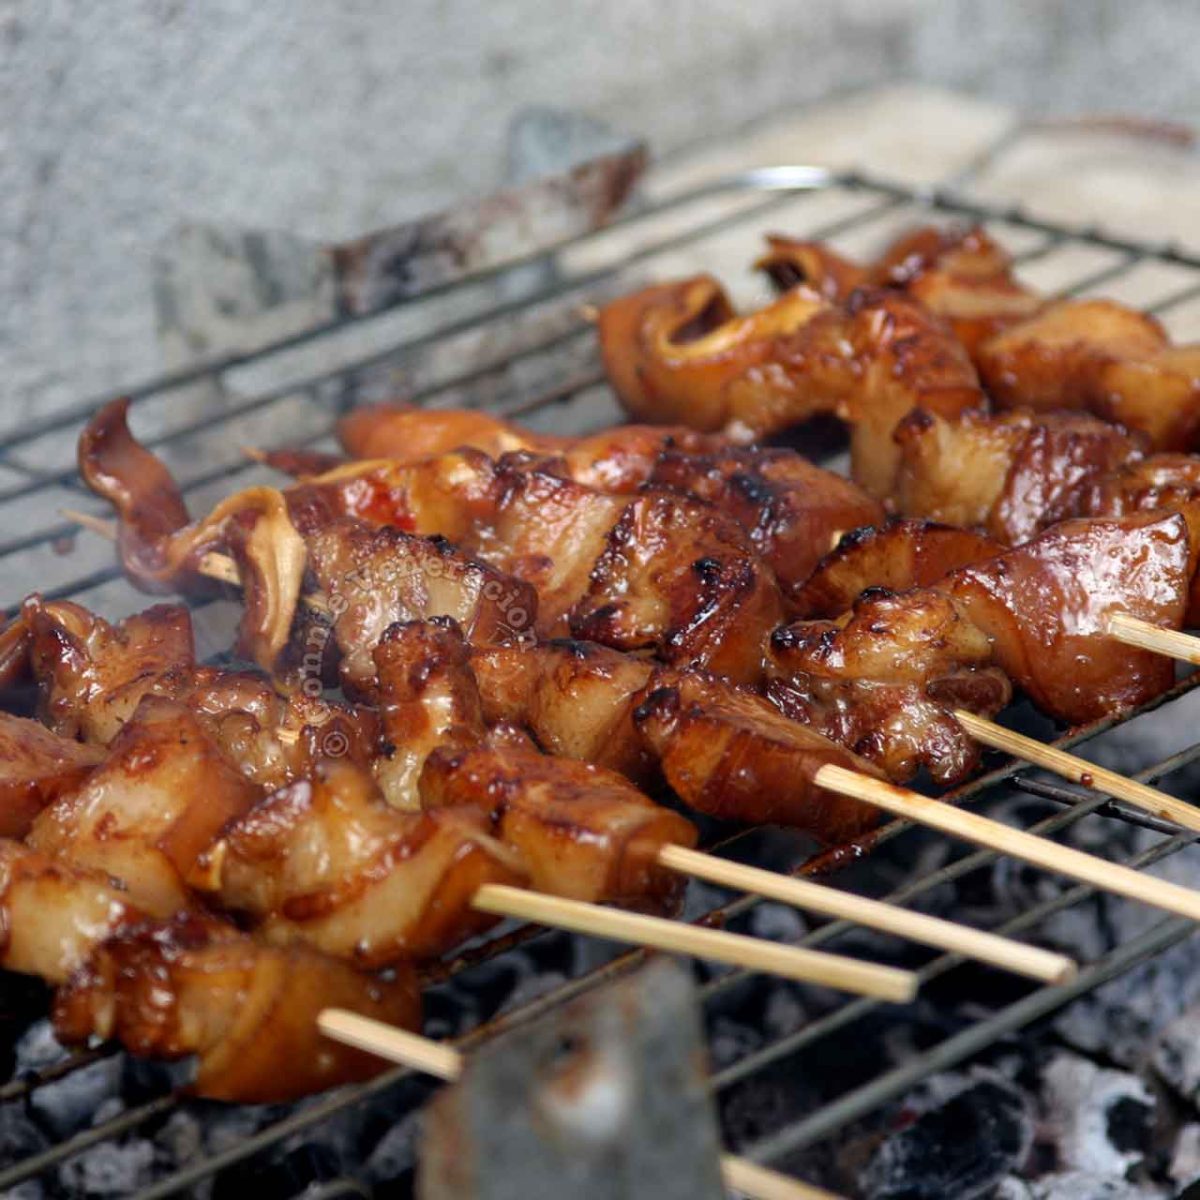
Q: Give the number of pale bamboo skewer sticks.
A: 6